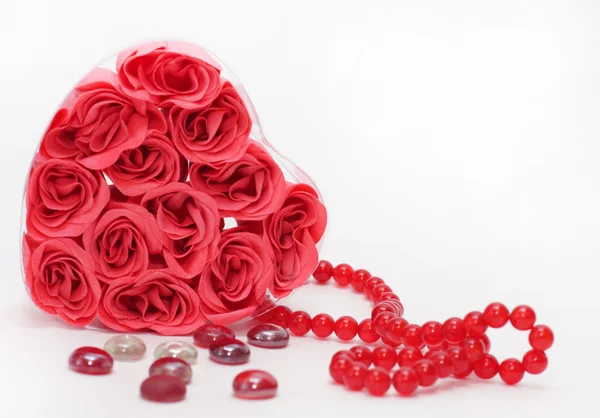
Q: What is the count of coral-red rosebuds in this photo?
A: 12